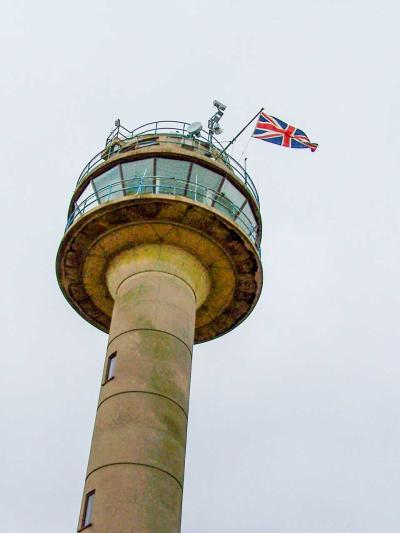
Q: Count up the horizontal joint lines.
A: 4